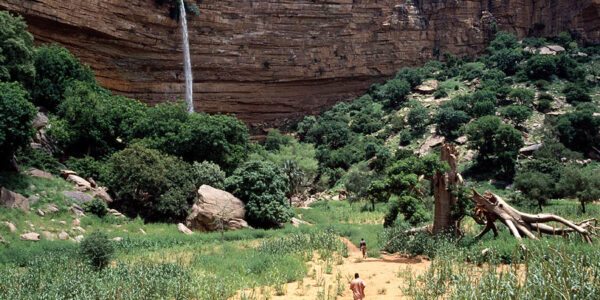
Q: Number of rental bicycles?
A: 0